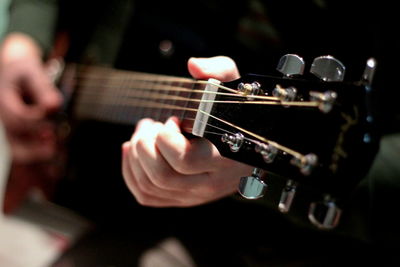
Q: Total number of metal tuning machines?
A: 6